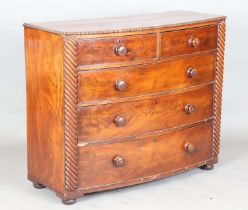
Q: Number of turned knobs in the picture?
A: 8